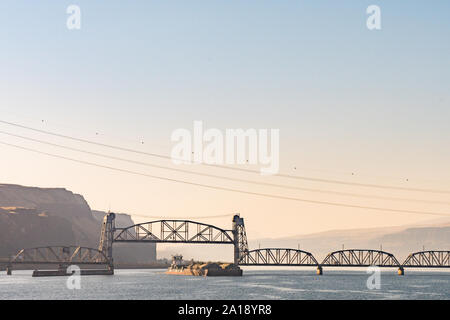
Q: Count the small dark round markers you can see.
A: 8